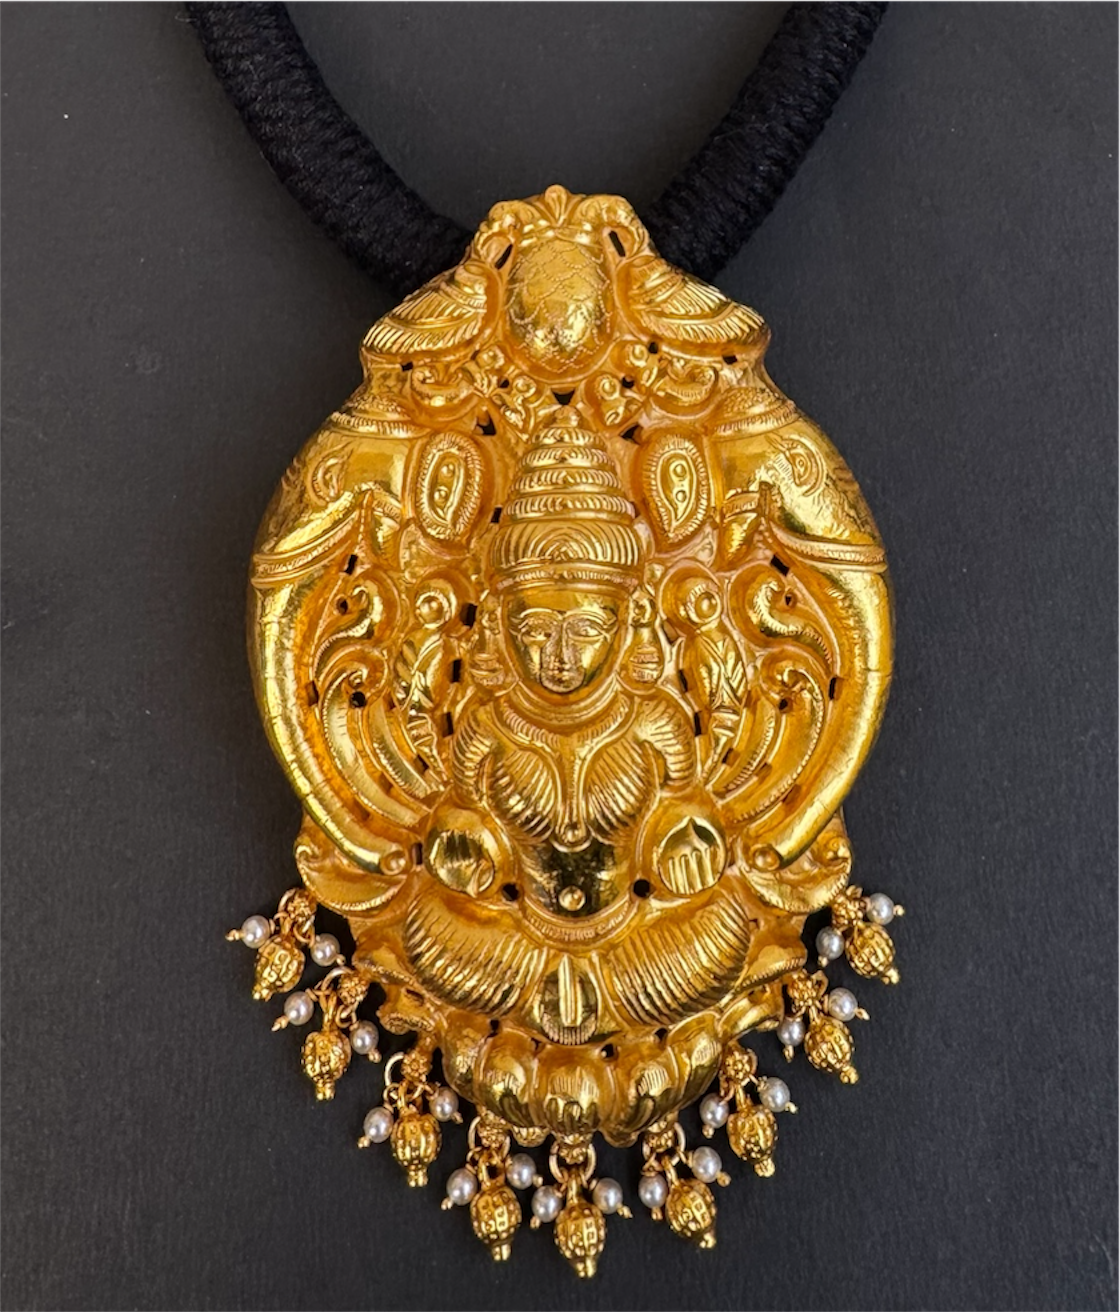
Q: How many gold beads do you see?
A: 9